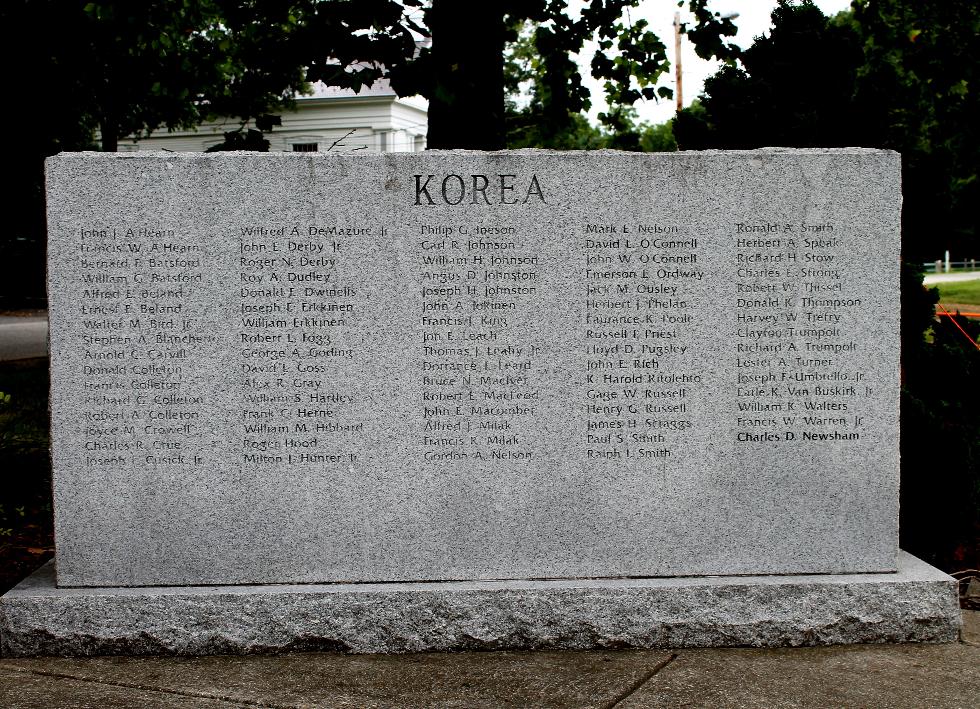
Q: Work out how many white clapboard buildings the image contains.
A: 1